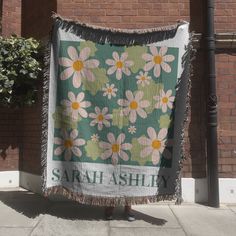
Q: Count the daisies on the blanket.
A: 14